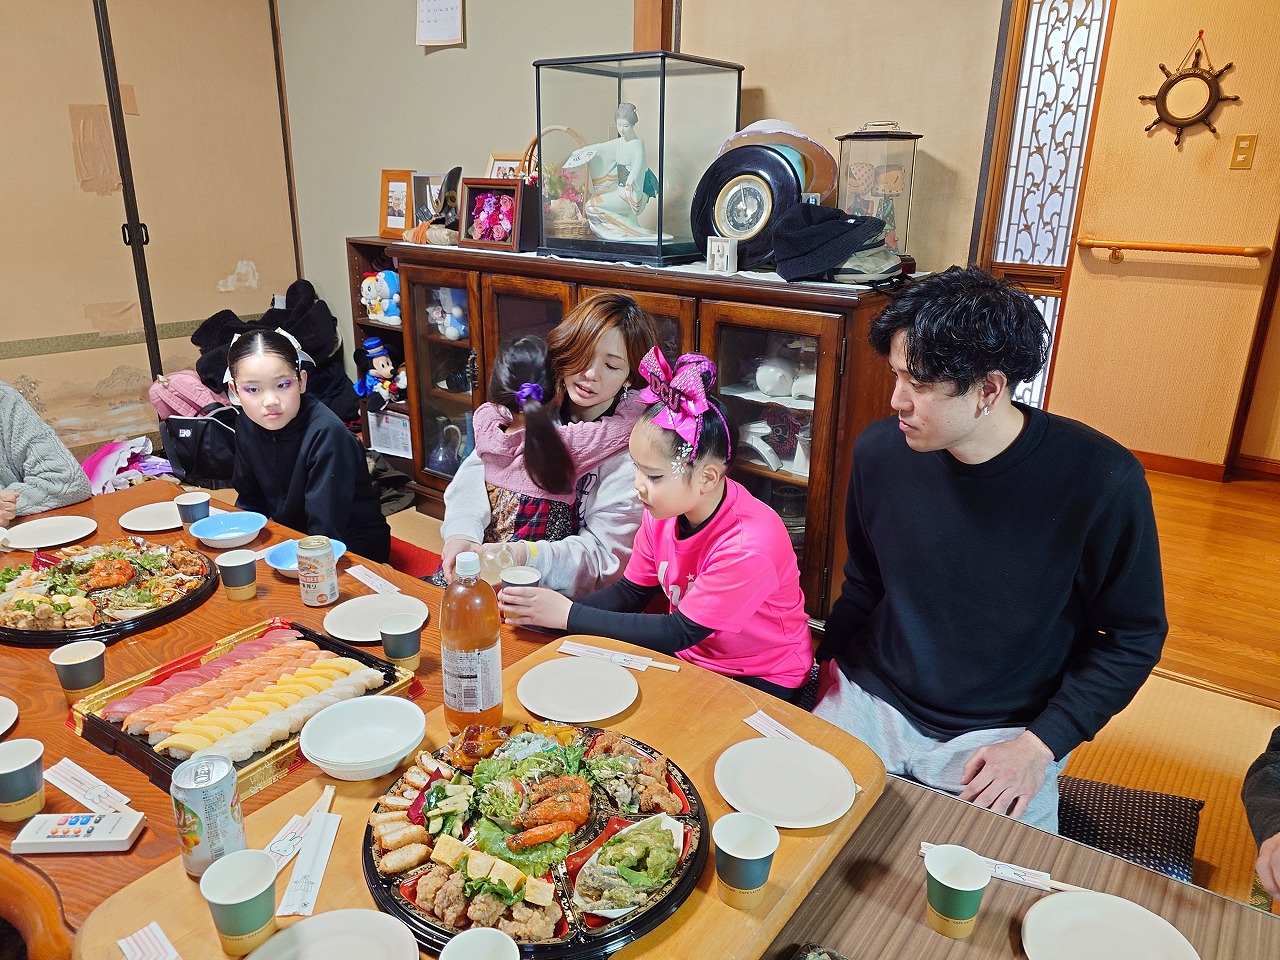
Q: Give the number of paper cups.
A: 10